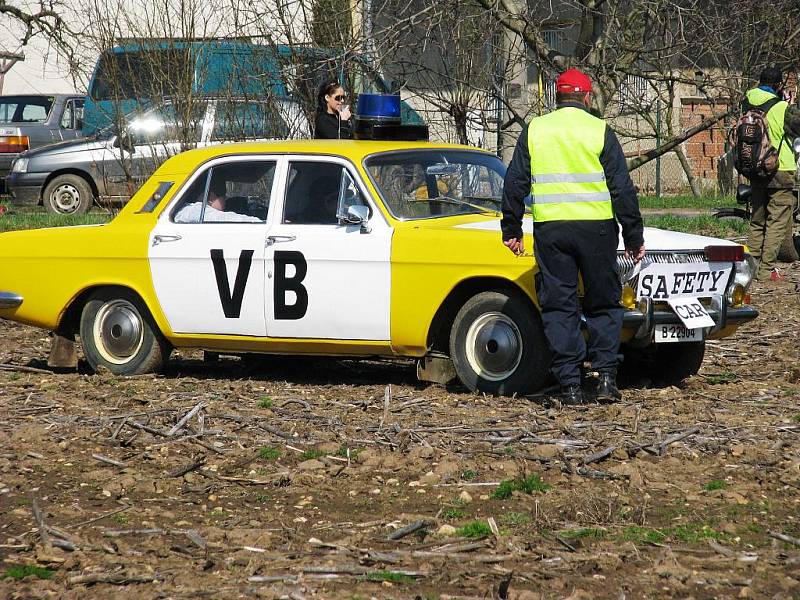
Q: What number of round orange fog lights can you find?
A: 2